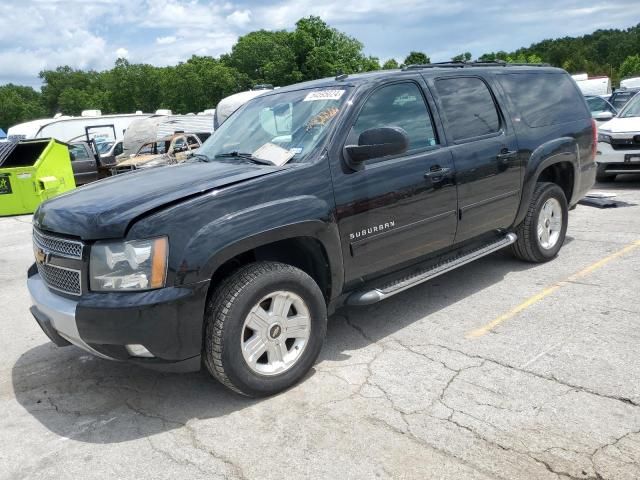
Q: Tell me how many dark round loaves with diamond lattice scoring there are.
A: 0